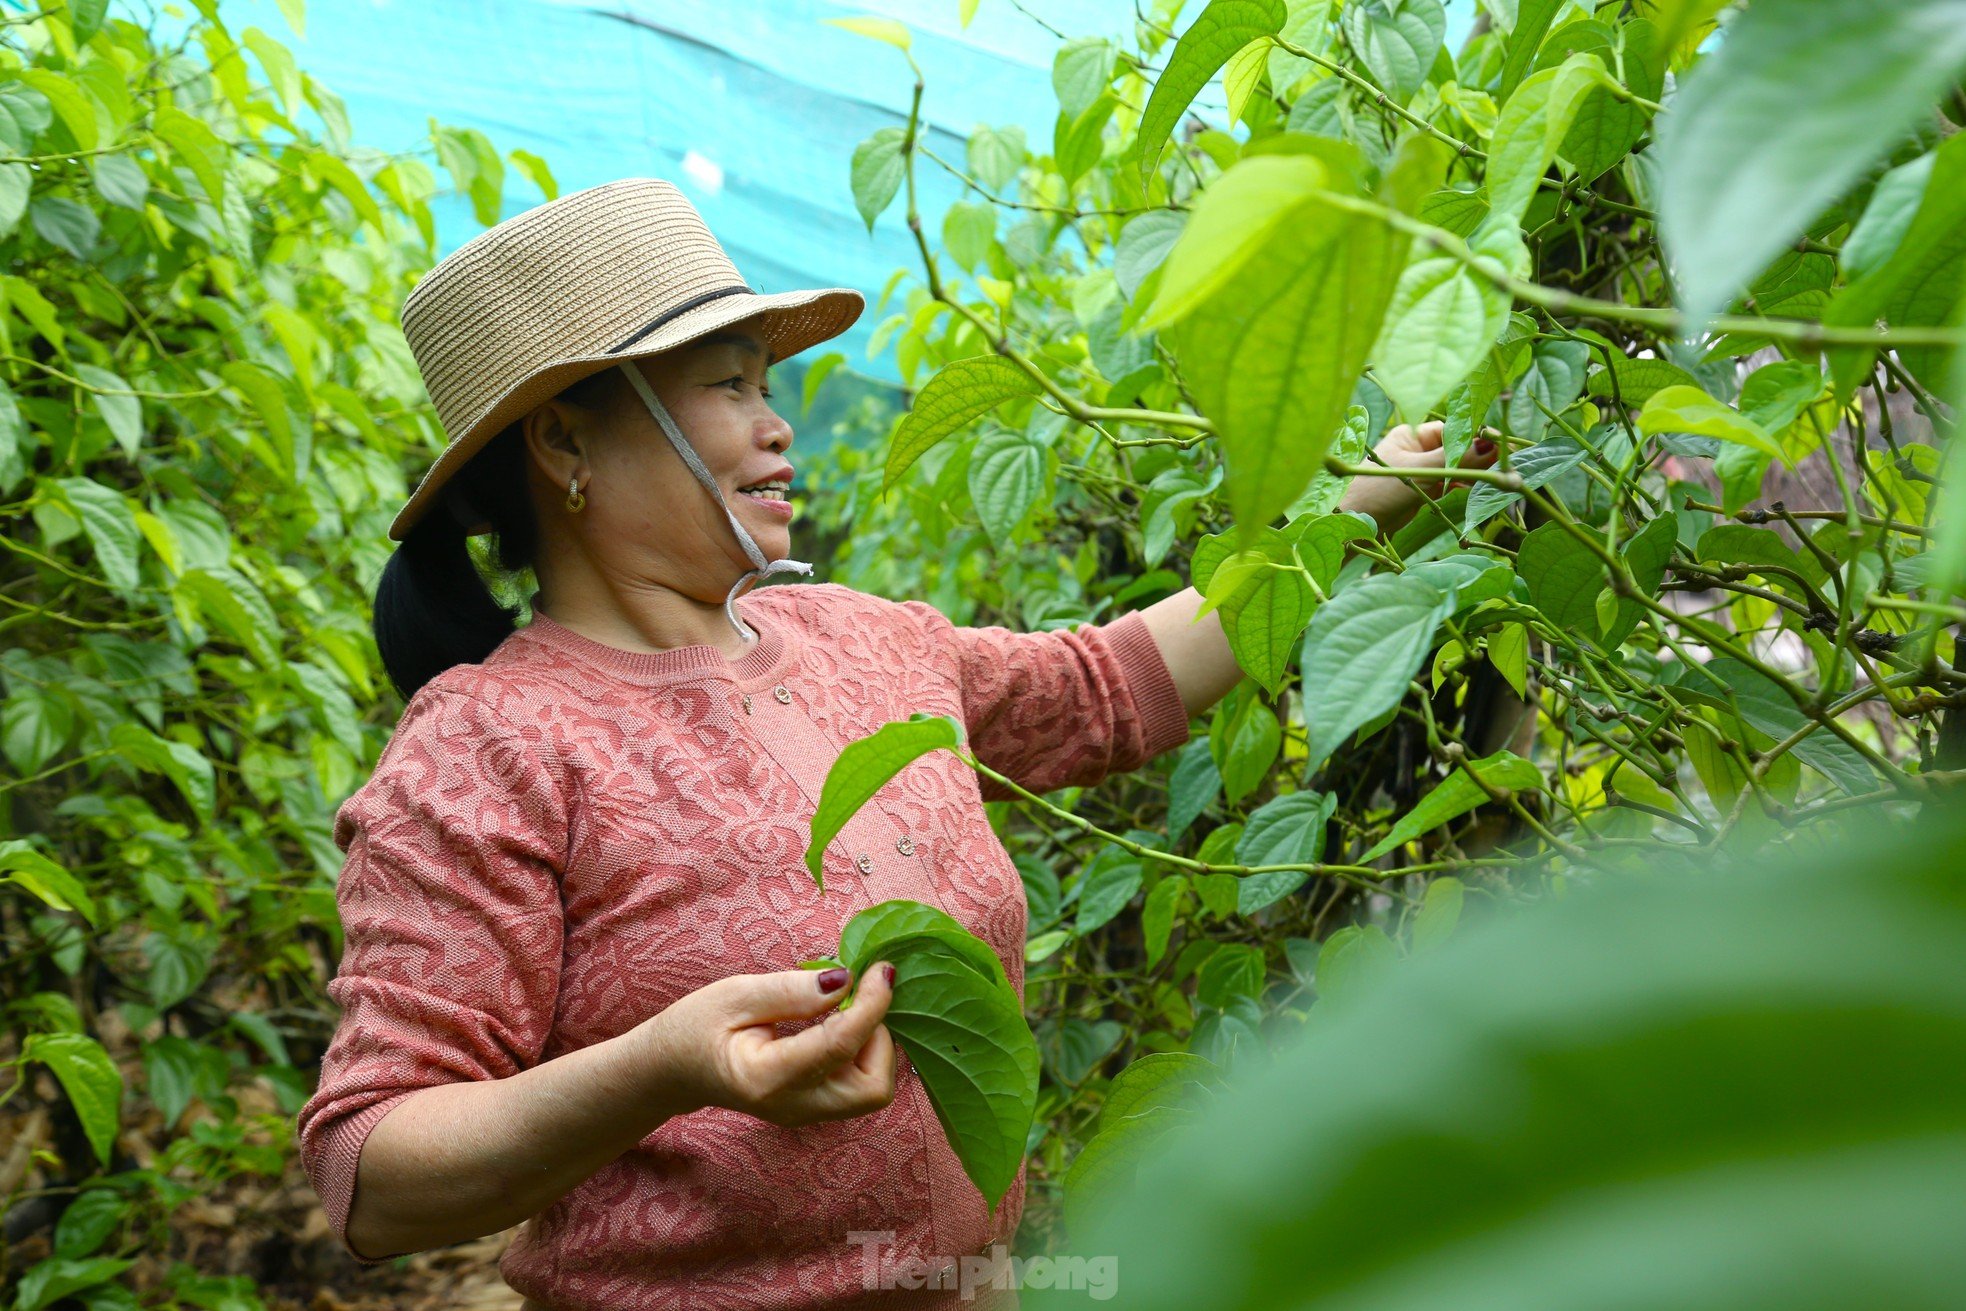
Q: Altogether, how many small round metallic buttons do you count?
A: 4